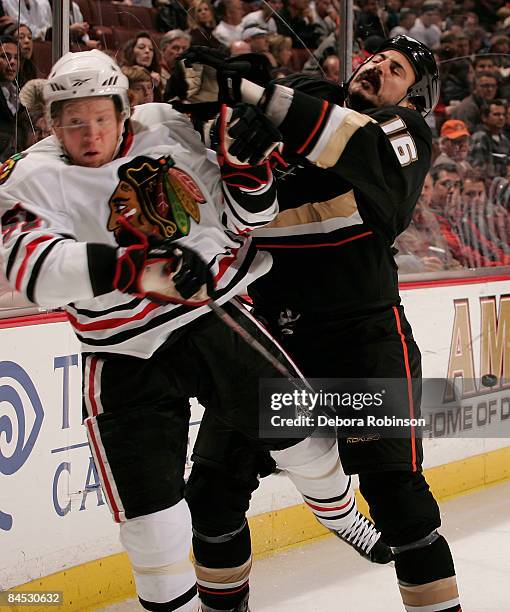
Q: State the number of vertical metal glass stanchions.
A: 2